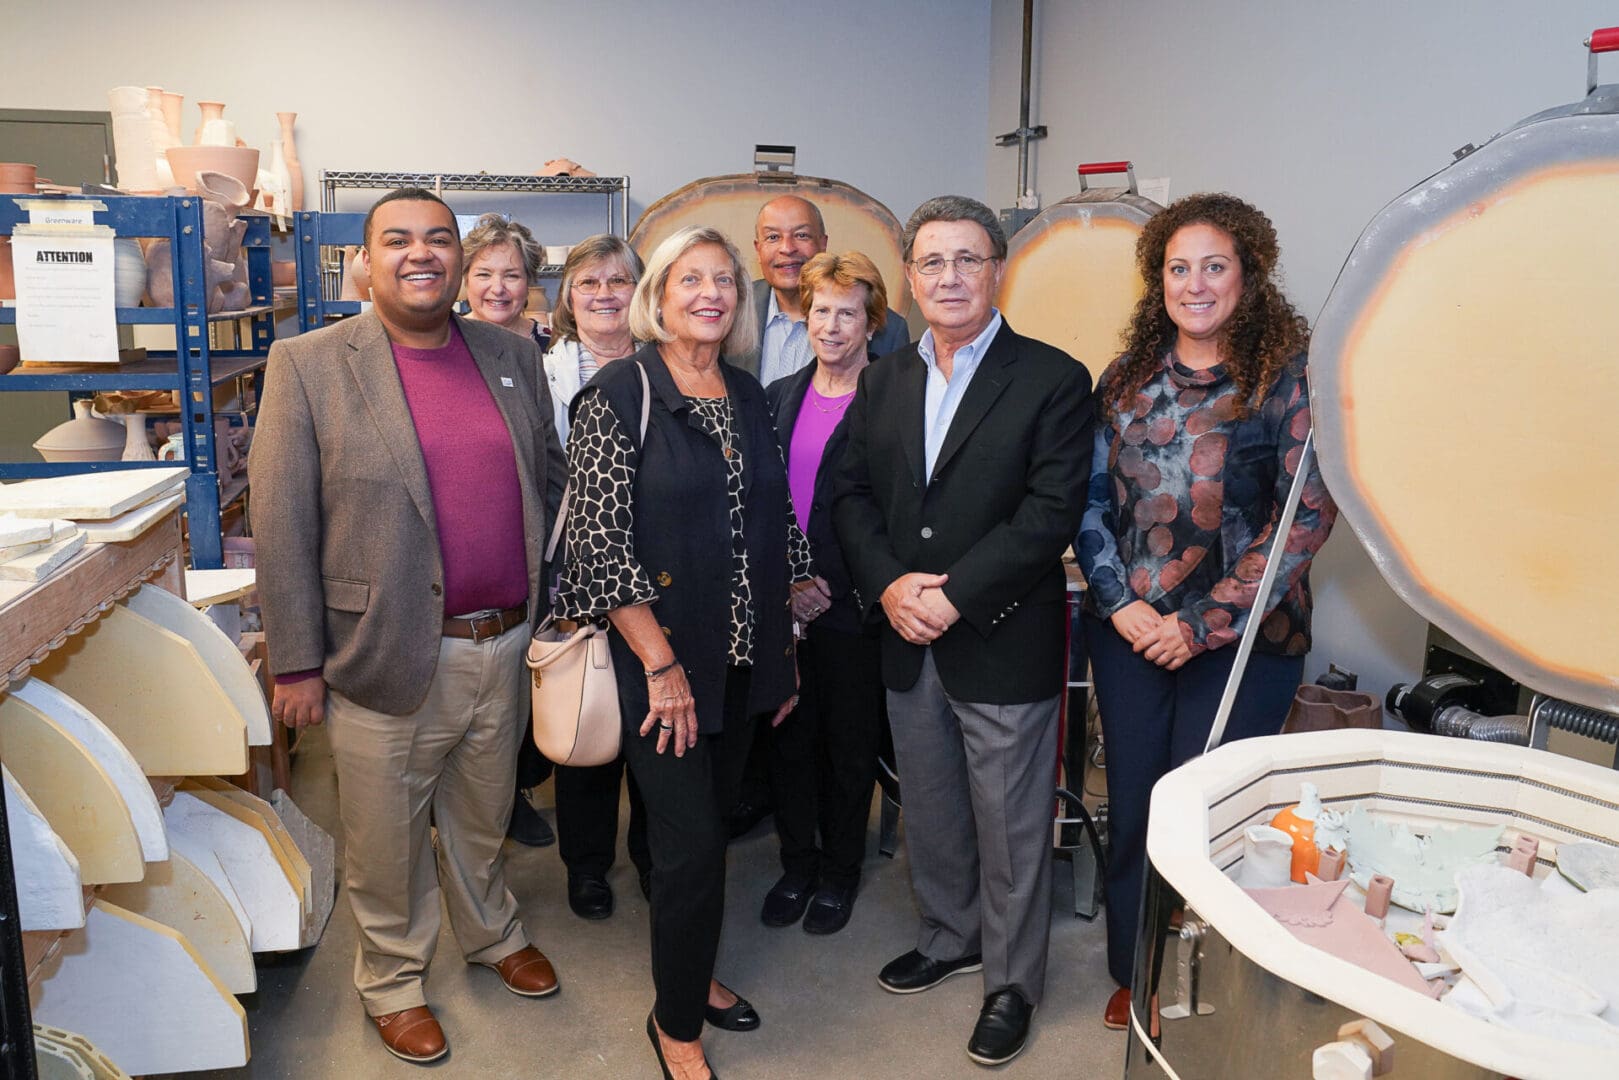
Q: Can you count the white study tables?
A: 0